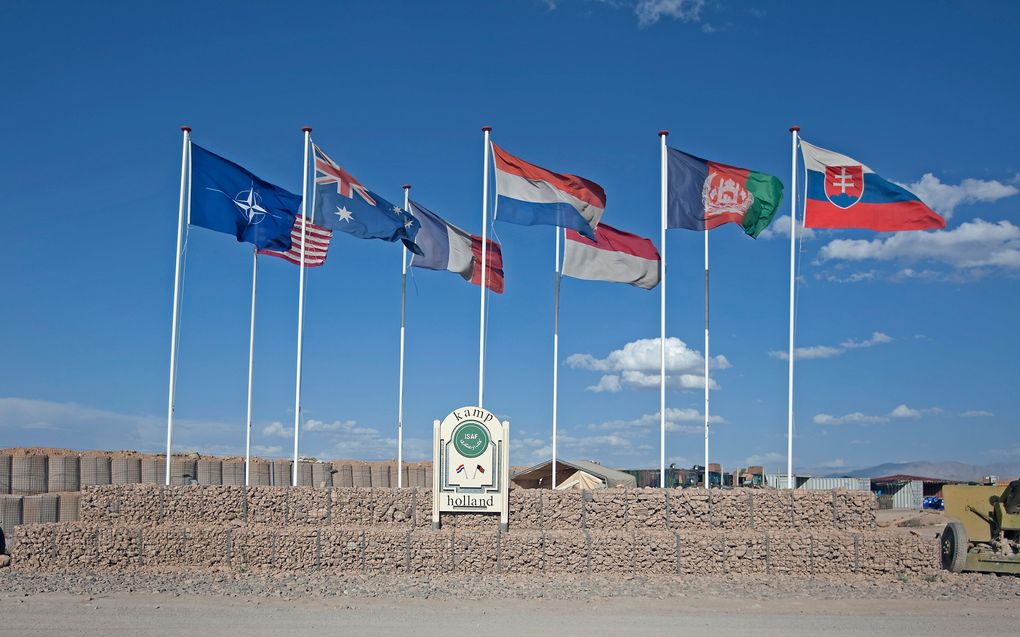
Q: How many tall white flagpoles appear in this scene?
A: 9